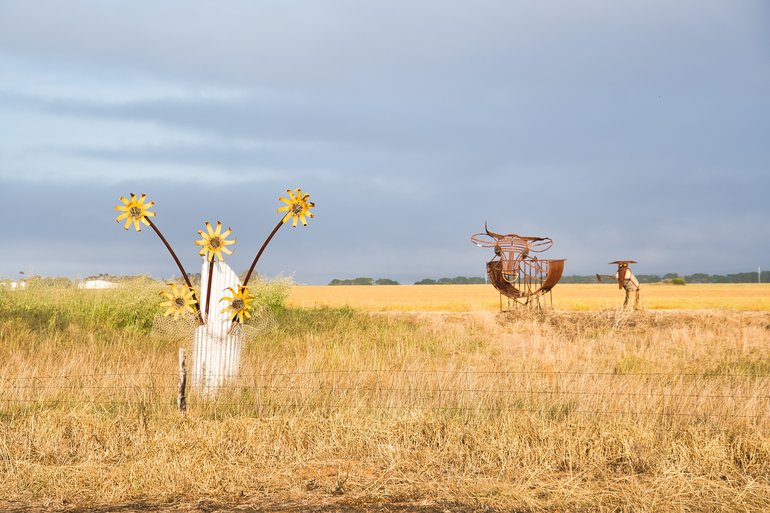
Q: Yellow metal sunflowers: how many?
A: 5